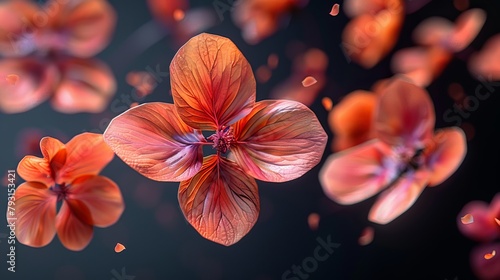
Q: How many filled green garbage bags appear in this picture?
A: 0